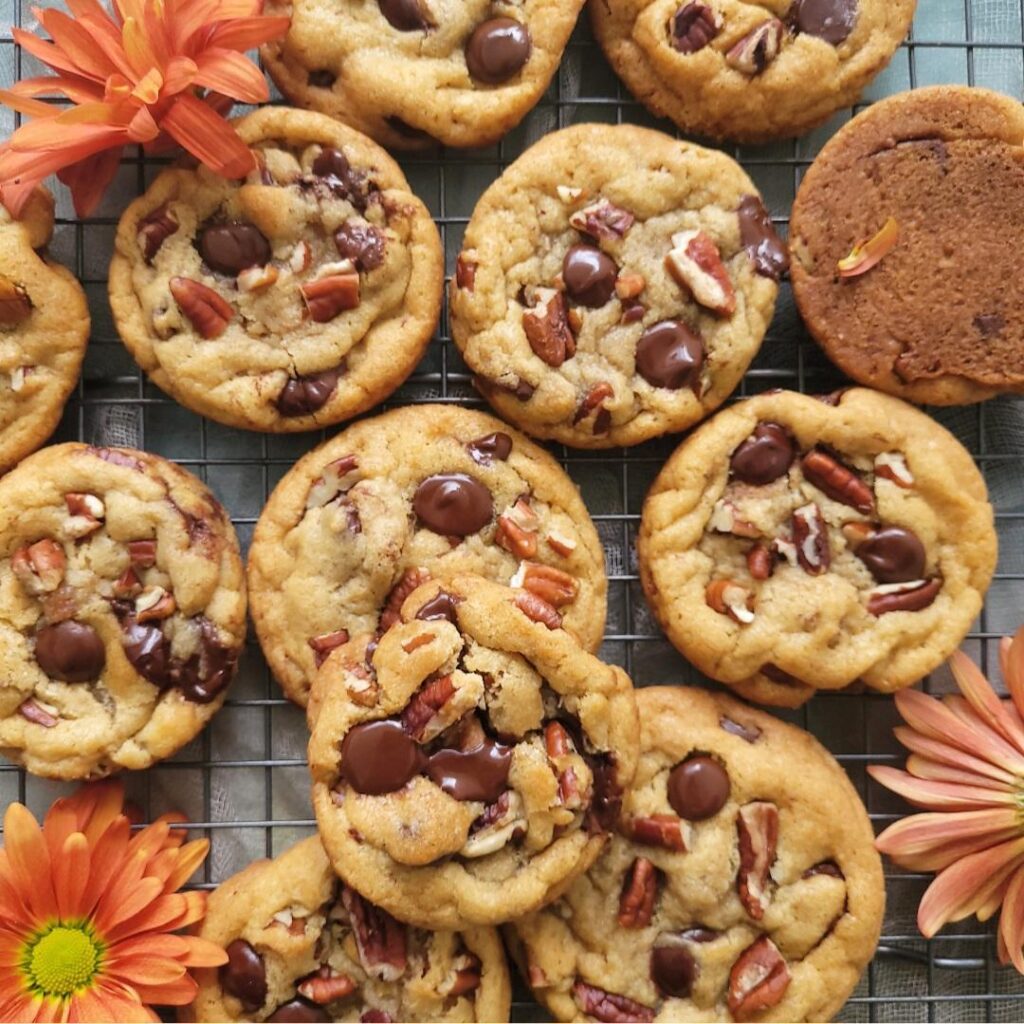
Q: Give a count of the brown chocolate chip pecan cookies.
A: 12